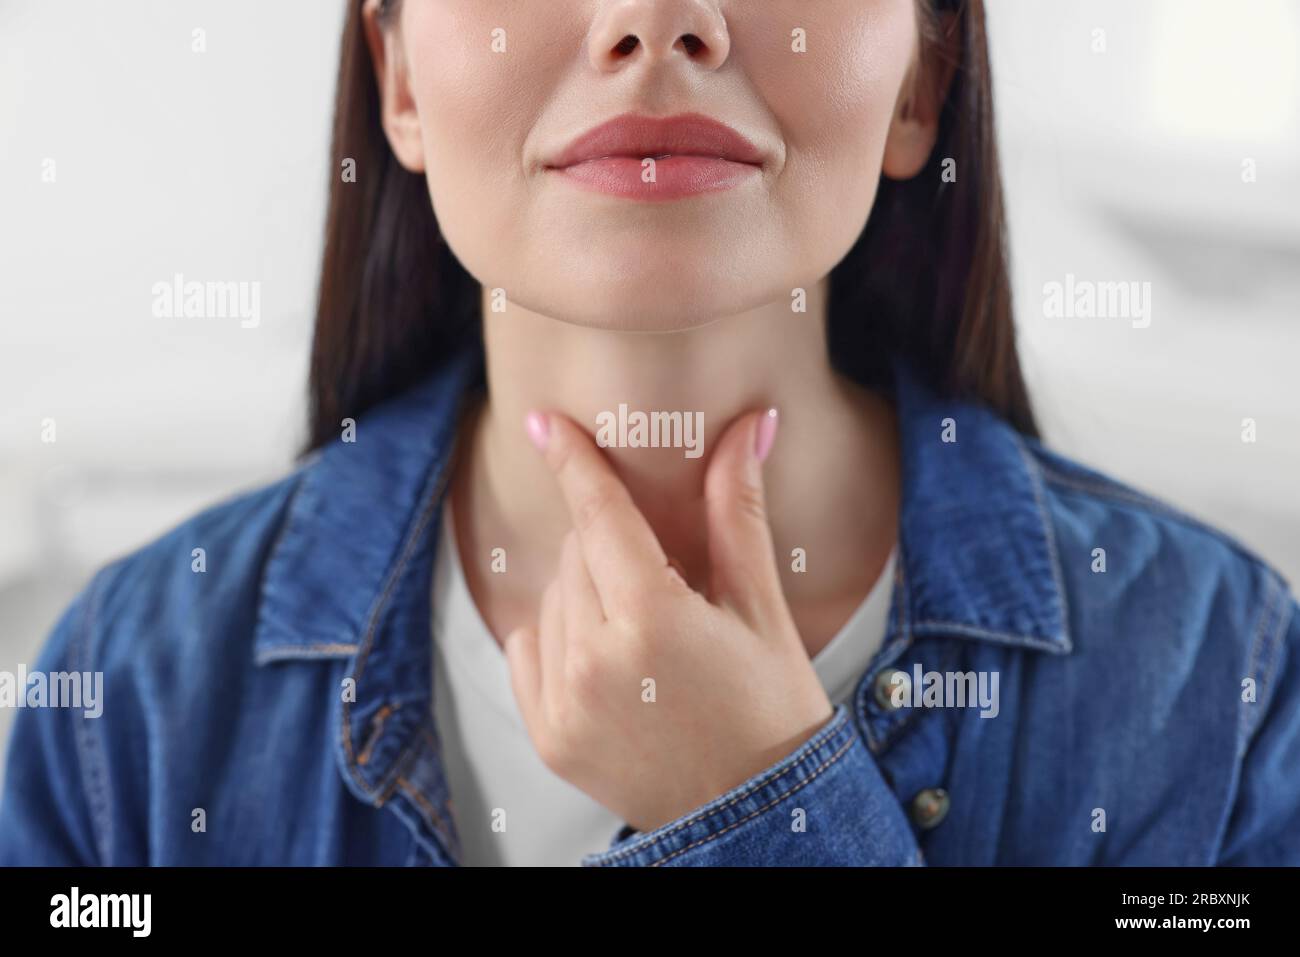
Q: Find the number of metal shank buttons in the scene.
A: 2